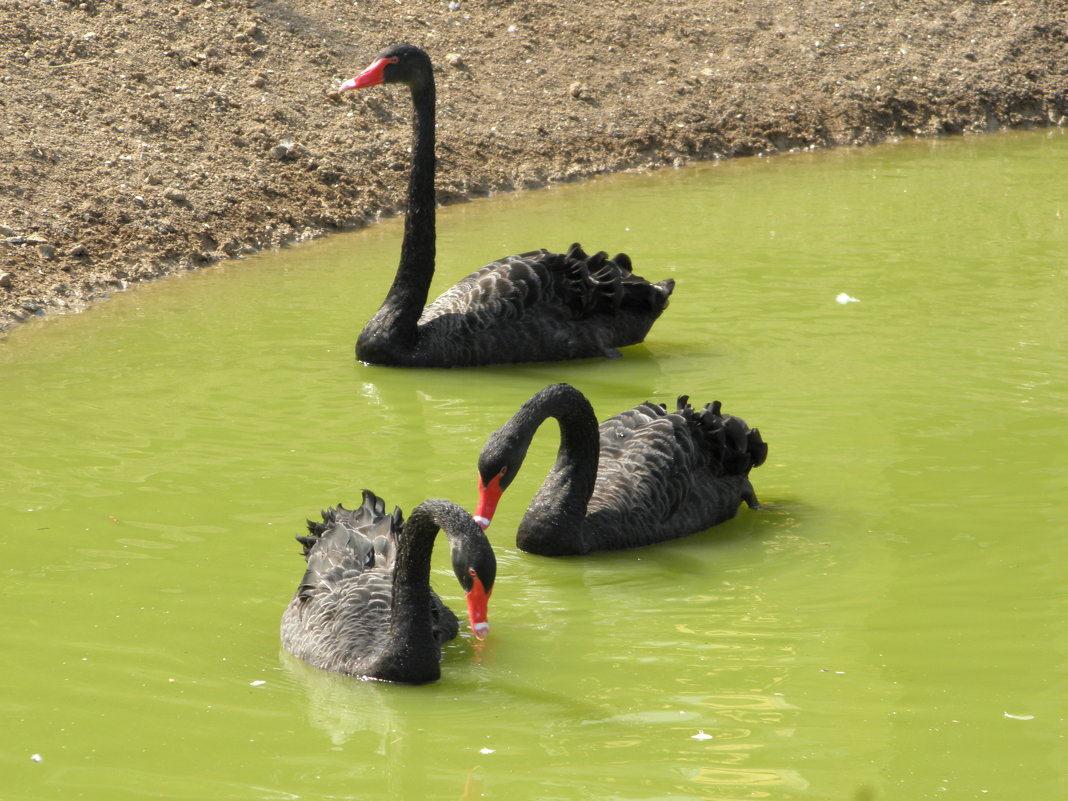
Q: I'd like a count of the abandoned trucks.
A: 0